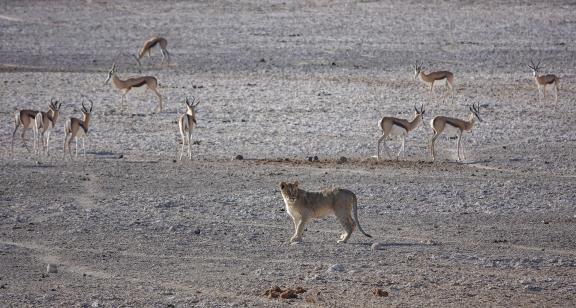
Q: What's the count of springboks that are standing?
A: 10